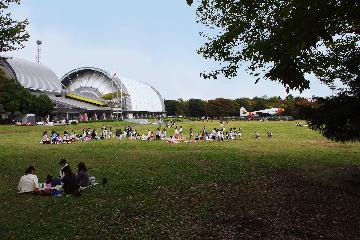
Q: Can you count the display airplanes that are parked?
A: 1